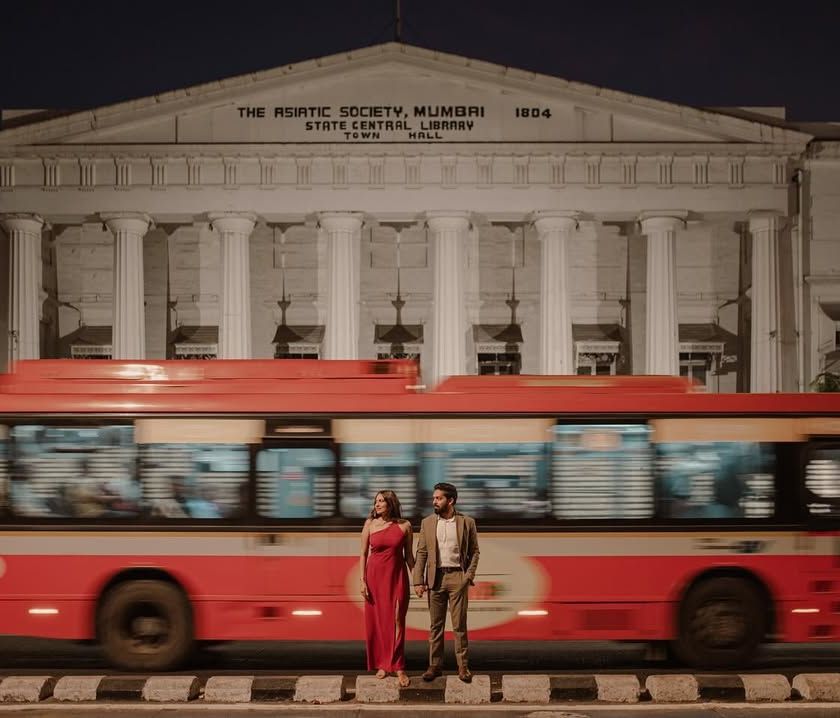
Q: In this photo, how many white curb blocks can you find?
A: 12